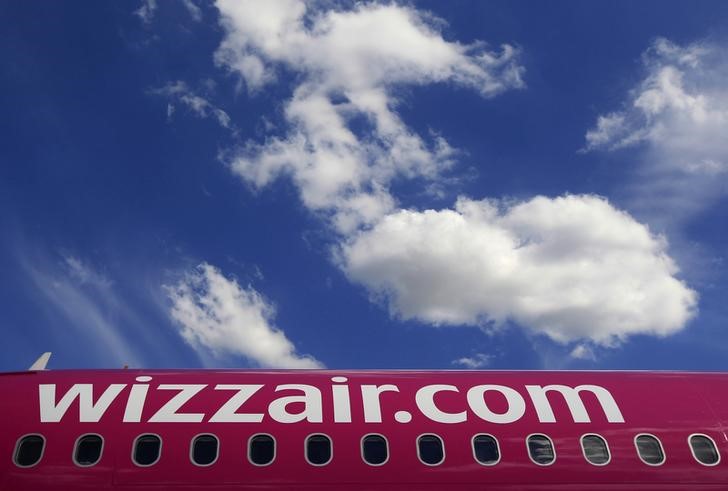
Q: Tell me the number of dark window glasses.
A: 13